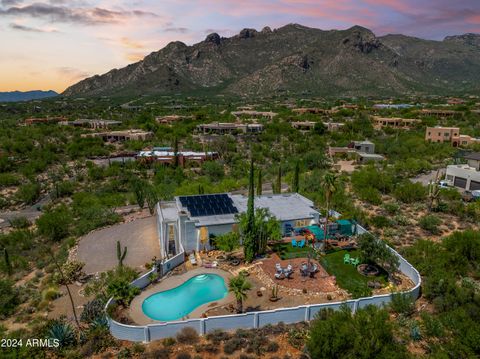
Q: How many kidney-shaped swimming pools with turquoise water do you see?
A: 1